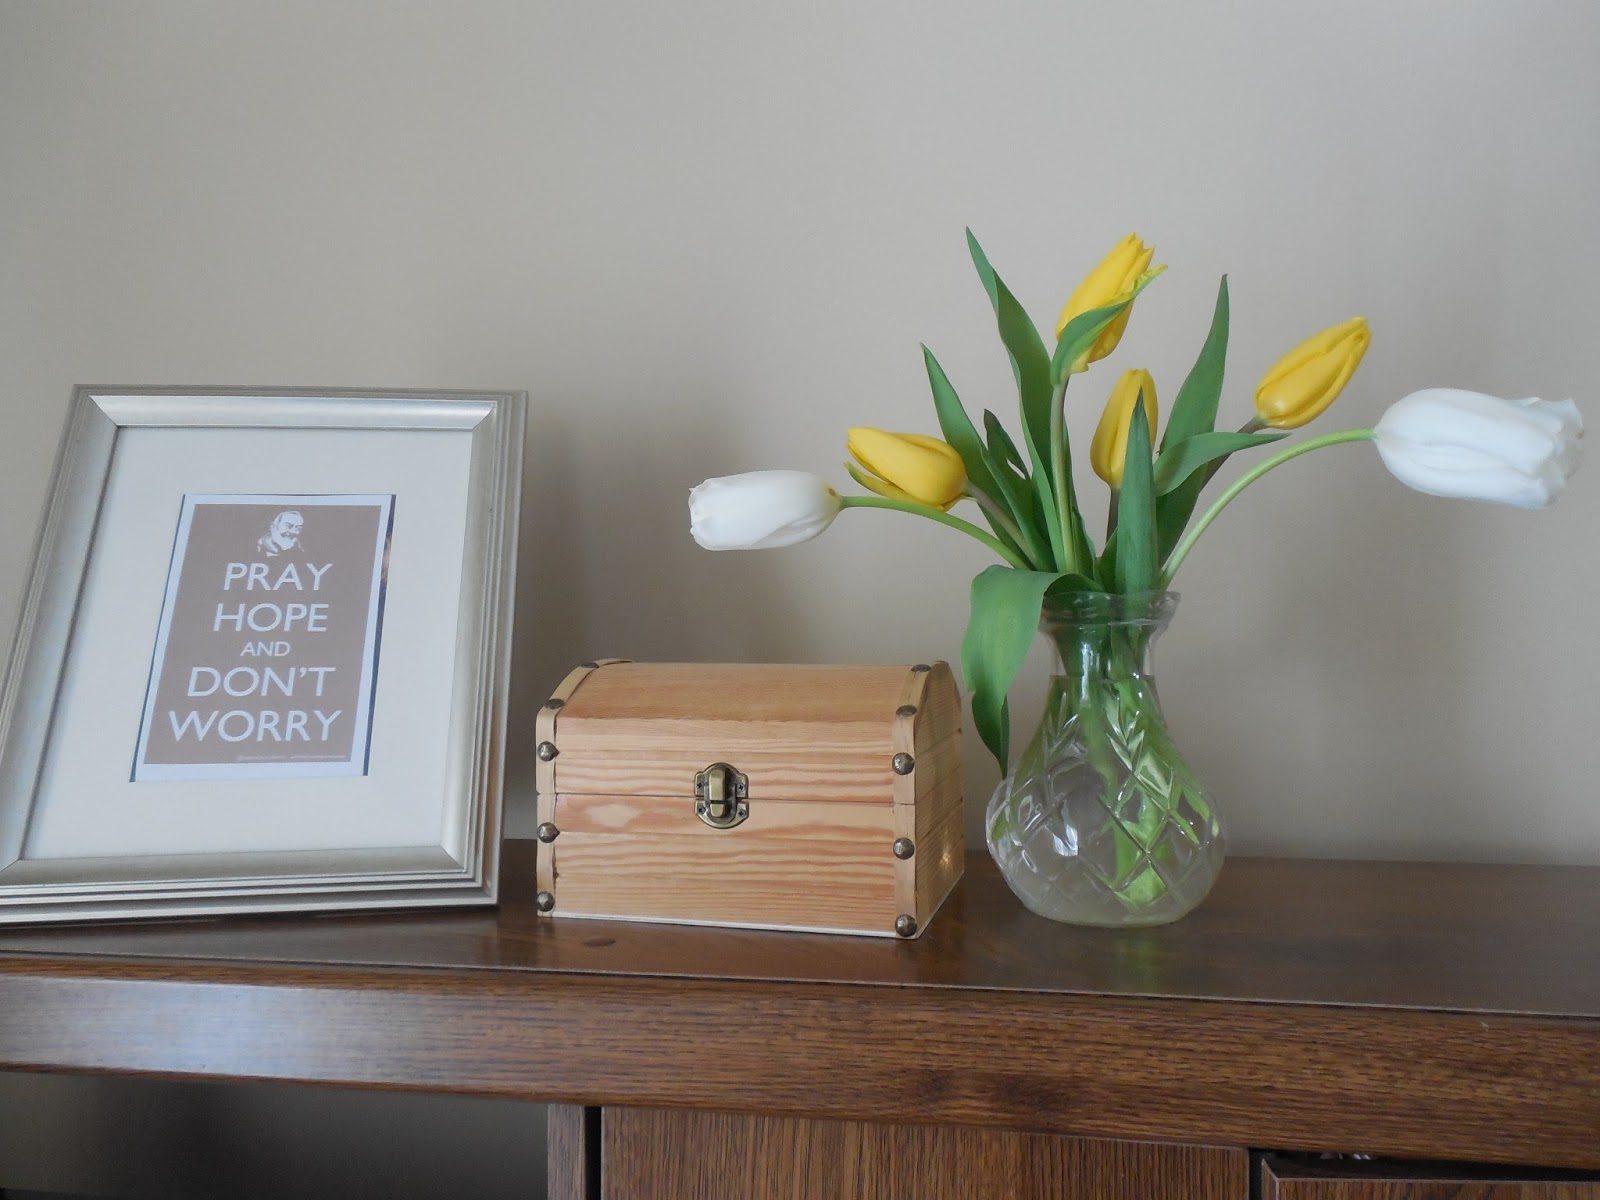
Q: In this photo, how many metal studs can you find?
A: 10